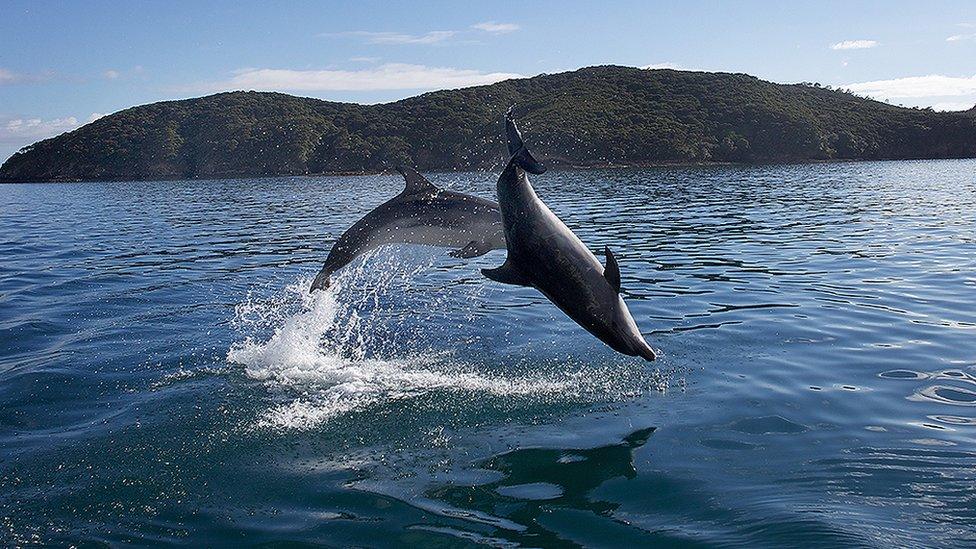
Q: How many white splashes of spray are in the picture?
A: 1